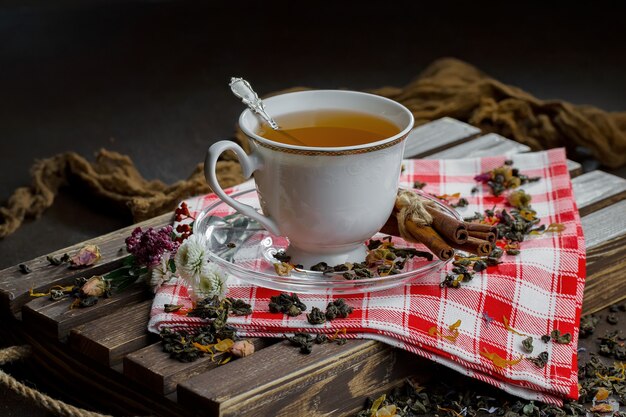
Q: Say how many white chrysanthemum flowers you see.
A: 3